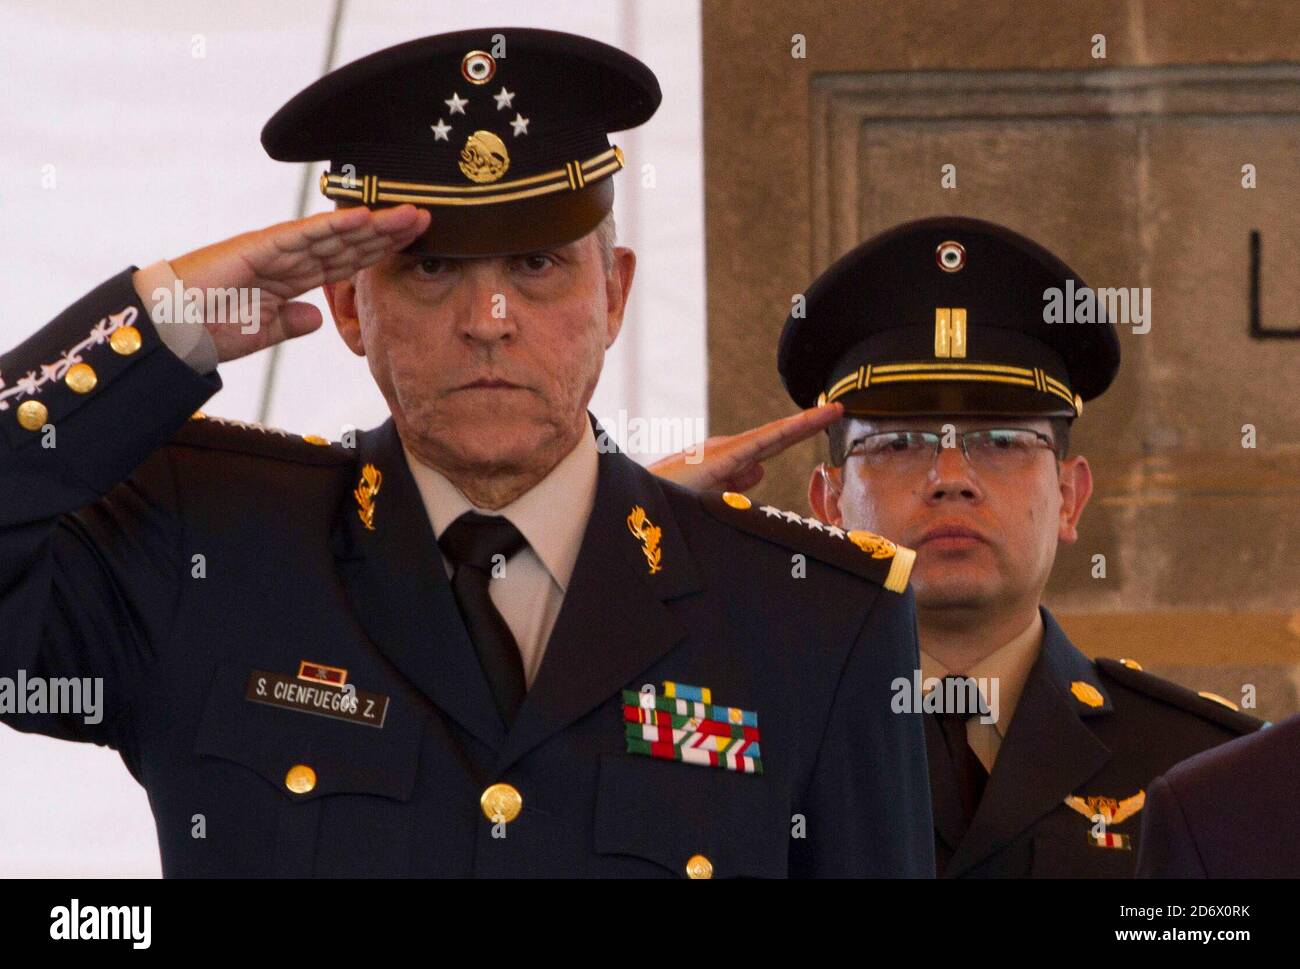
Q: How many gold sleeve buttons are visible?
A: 3